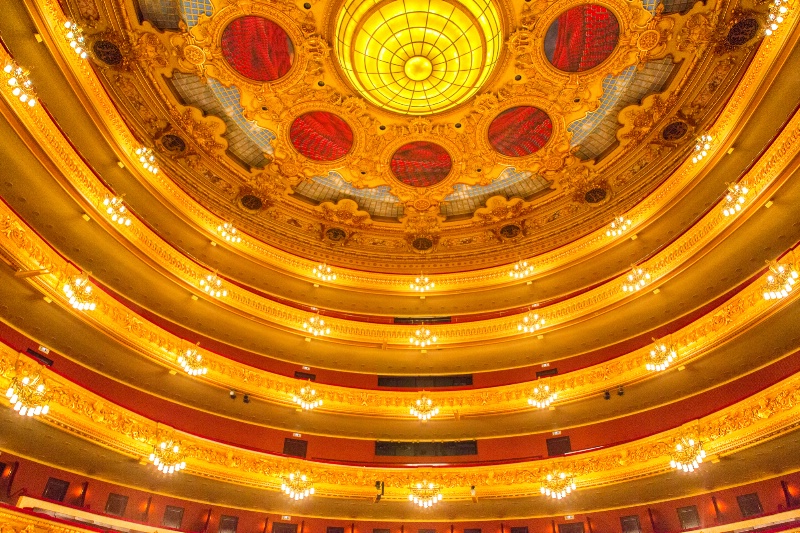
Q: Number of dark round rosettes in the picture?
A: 9